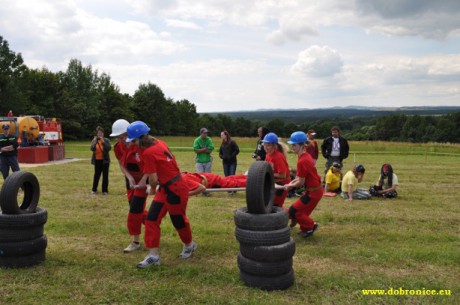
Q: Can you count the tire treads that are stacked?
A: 11